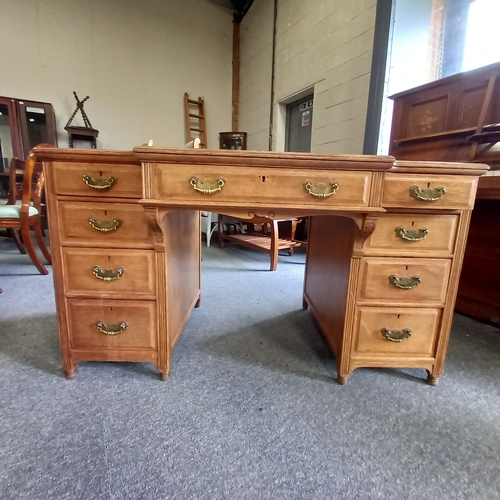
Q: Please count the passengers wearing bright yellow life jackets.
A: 0